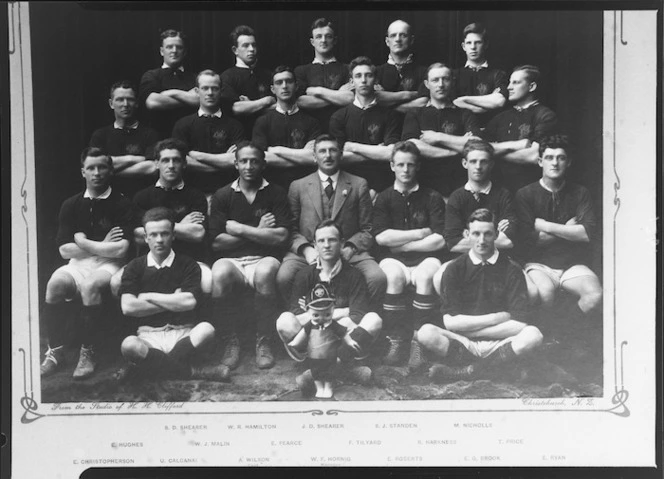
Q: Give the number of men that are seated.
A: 10